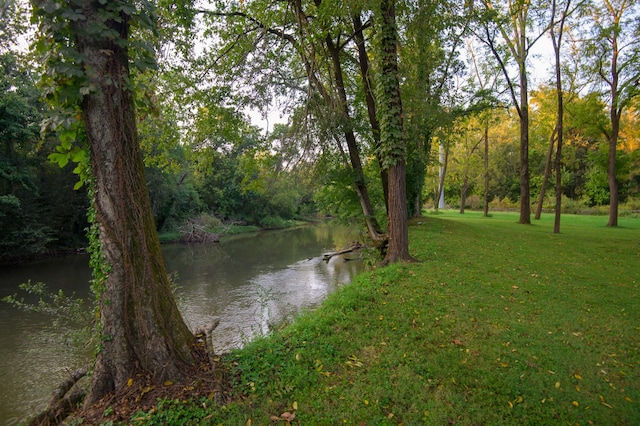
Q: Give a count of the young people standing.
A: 0